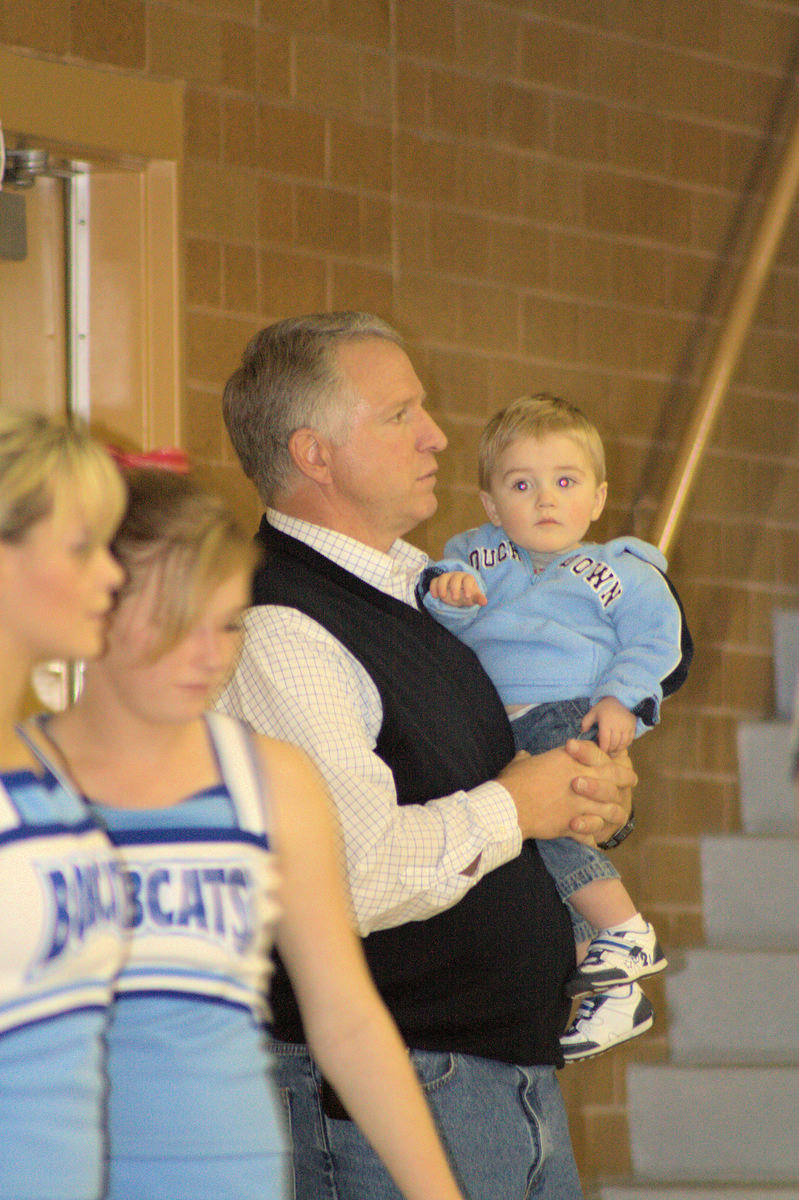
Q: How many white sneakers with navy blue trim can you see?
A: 2